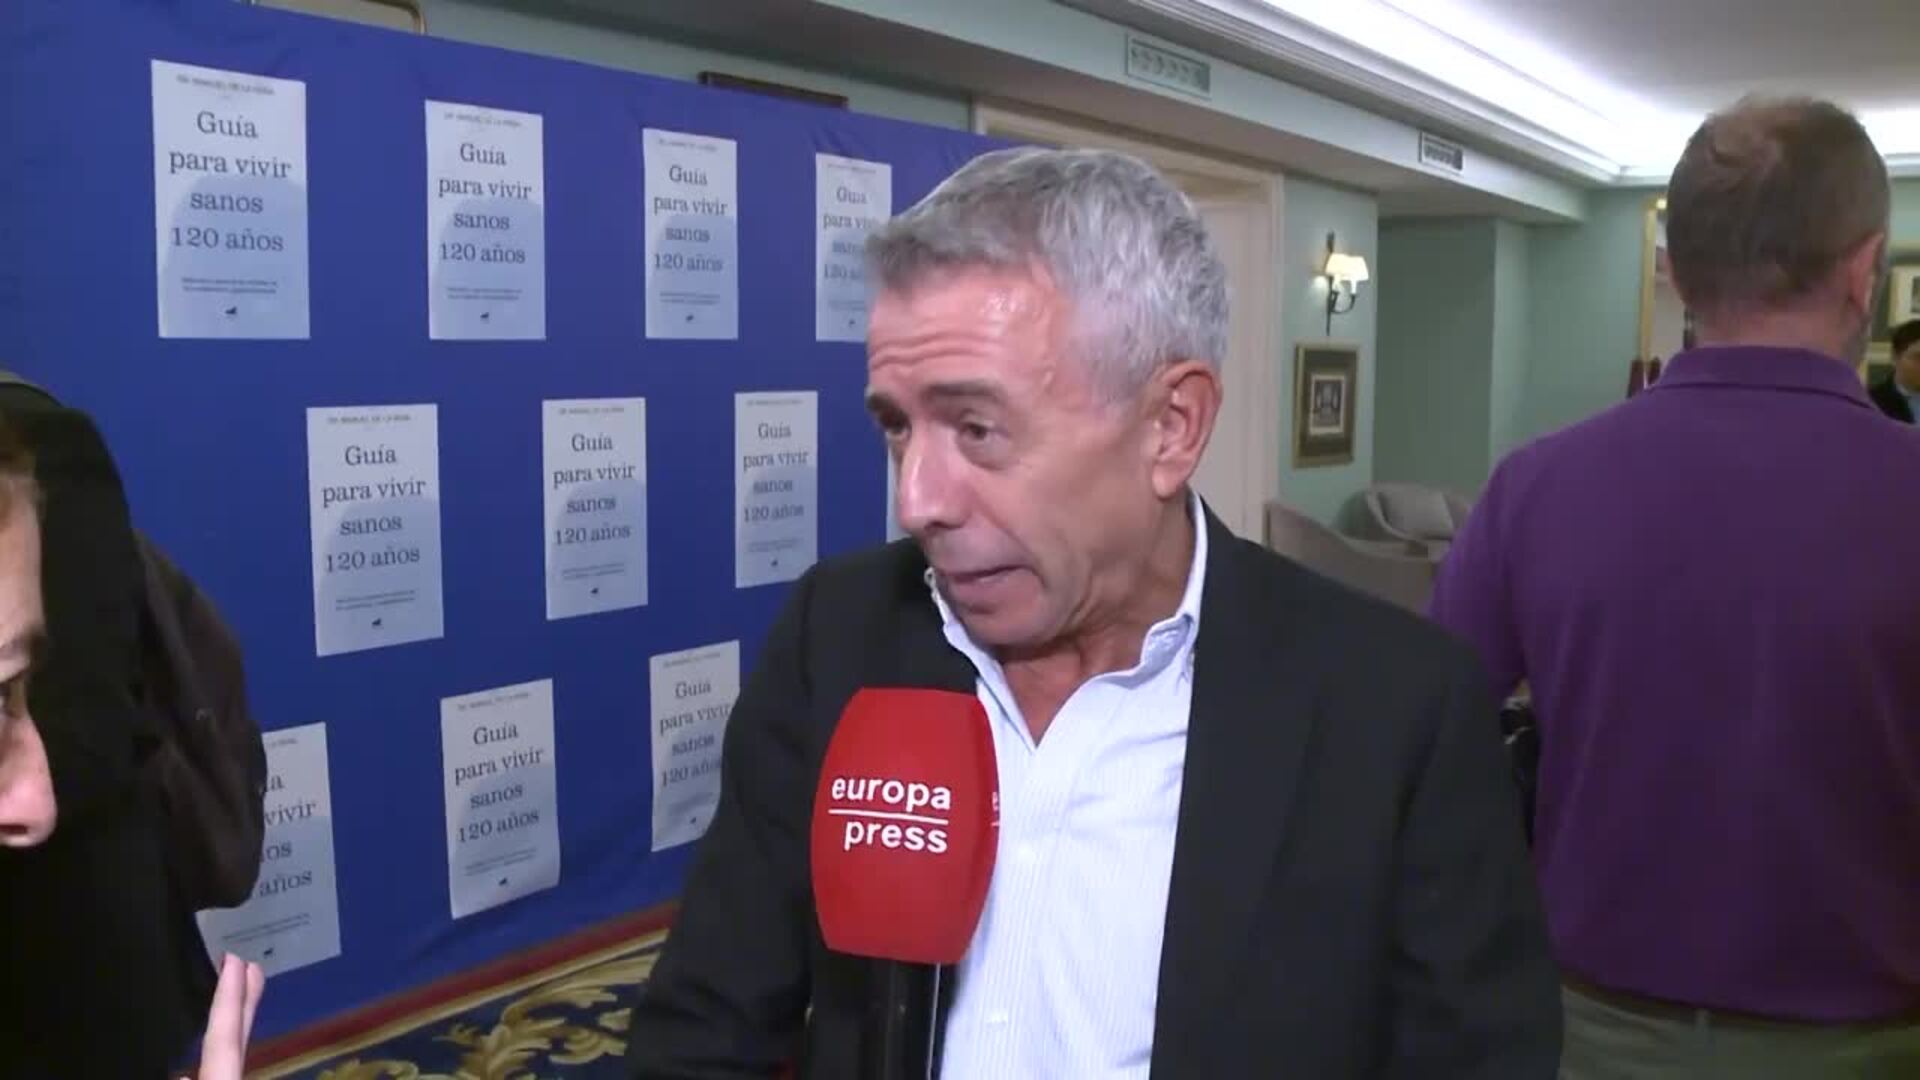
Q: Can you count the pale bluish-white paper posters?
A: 10